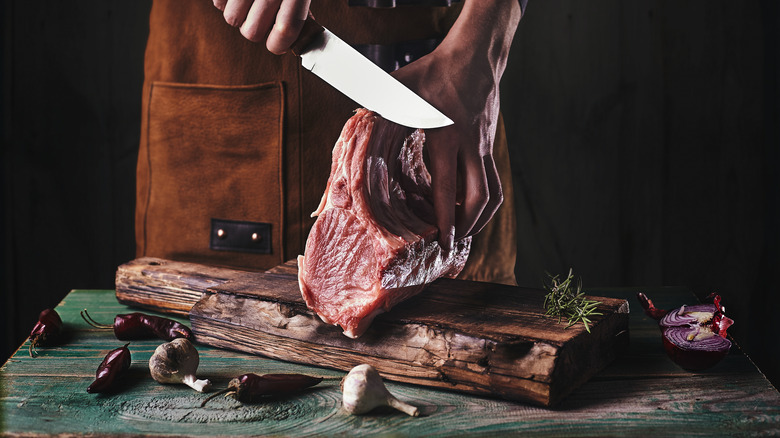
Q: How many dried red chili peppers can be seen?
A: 4